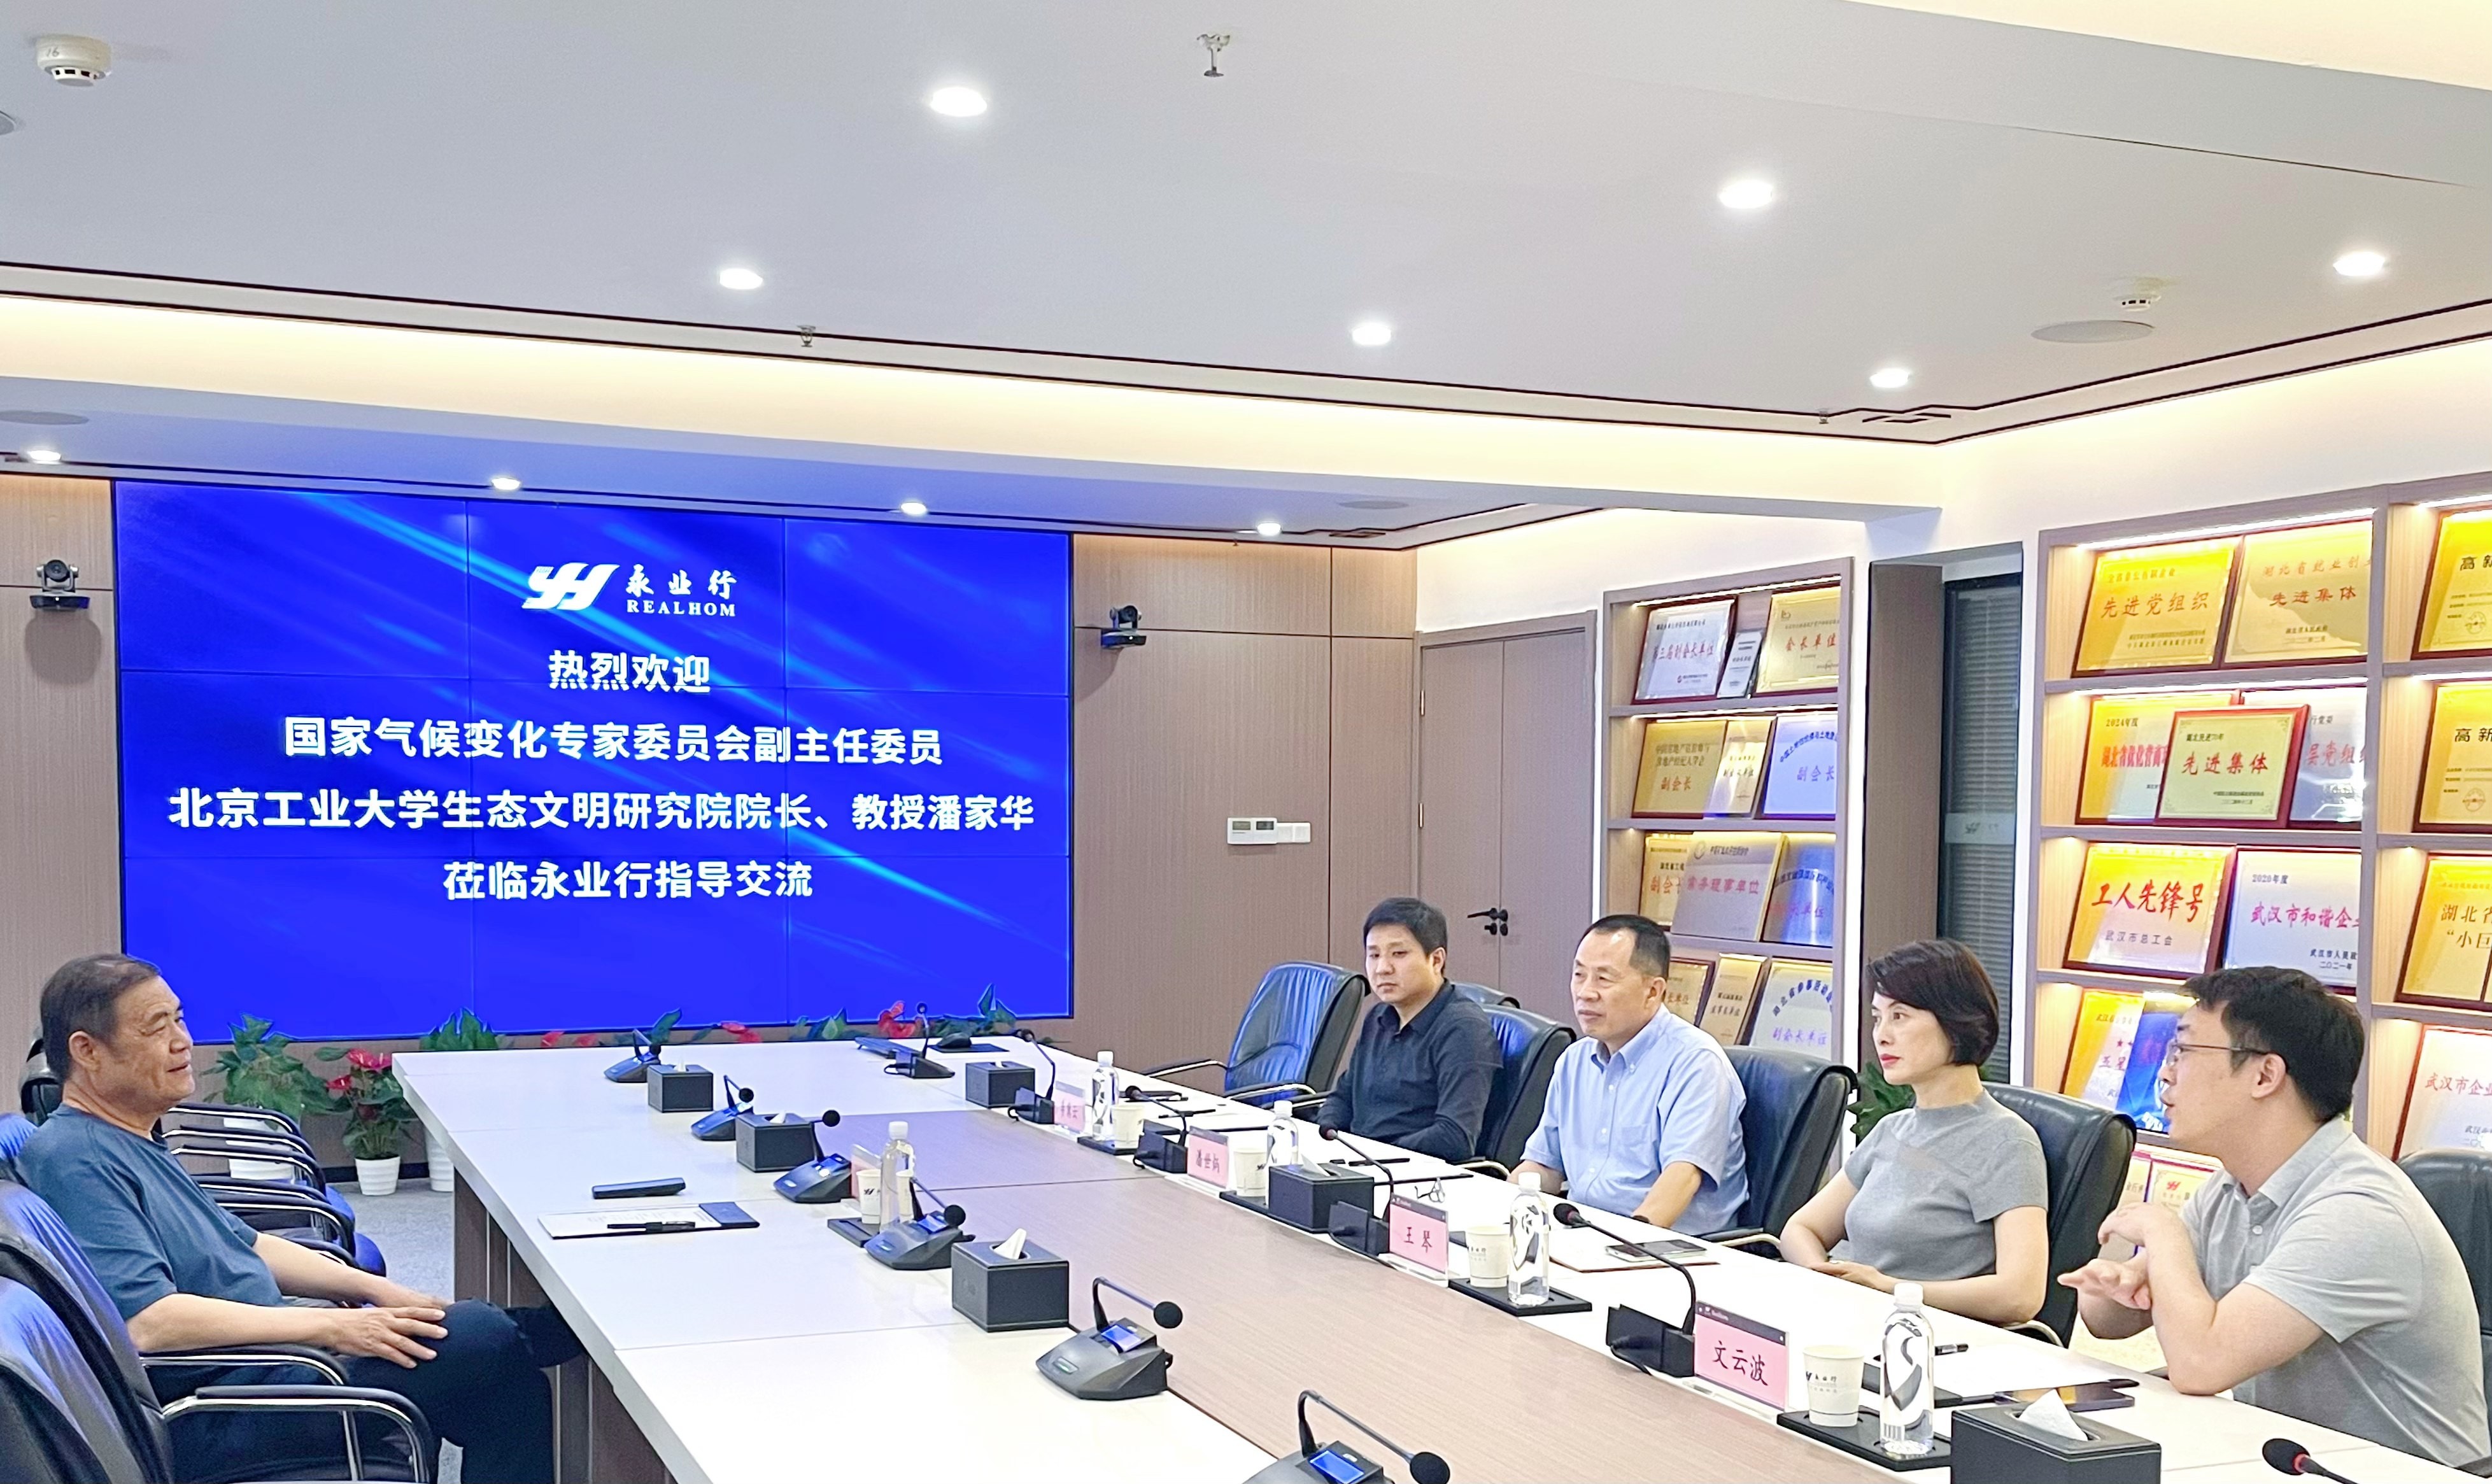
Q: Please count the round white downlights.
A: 10